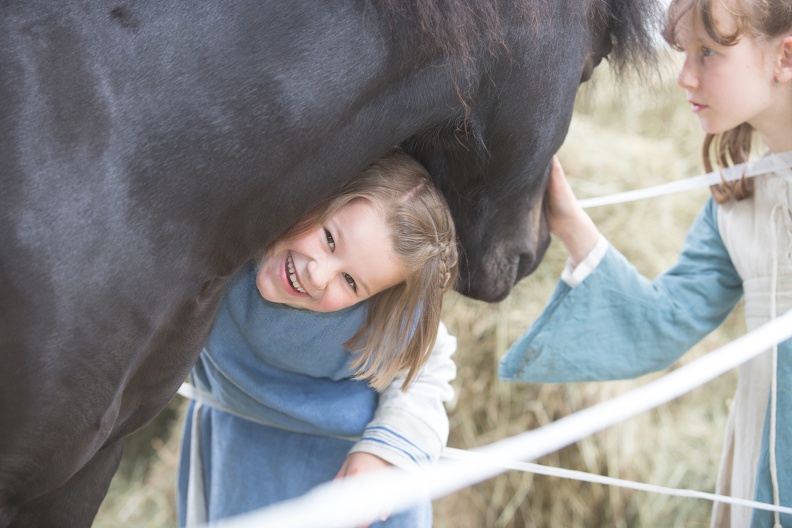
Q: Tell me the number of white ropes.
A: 3